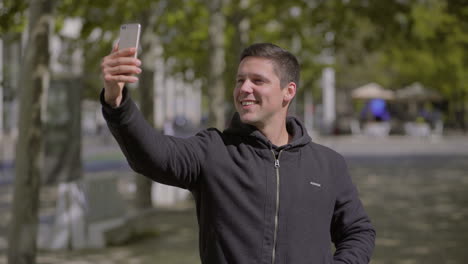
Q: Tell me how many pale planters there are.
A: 2